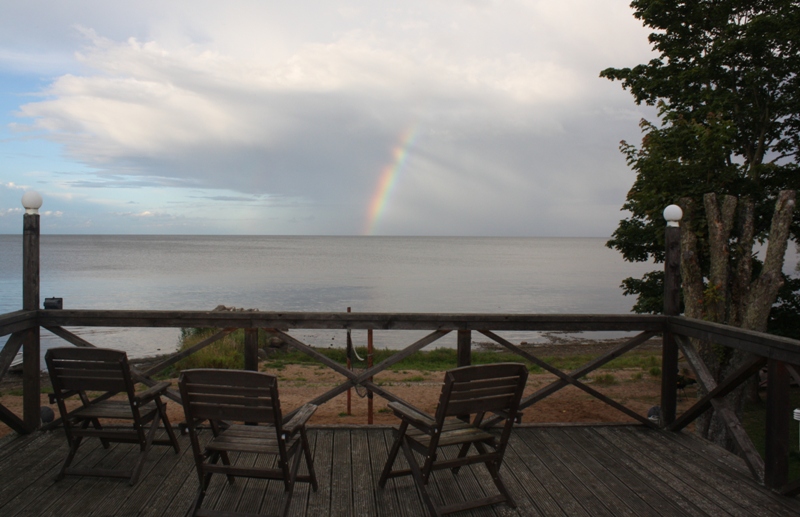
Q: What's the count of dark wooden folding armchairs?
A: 3